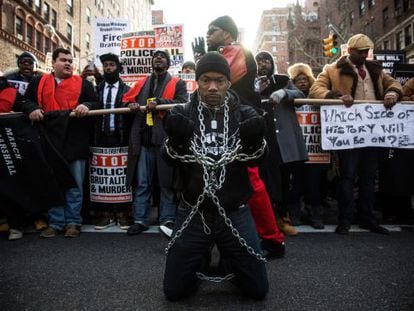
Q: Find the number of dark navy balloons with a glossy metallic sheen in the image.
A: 0